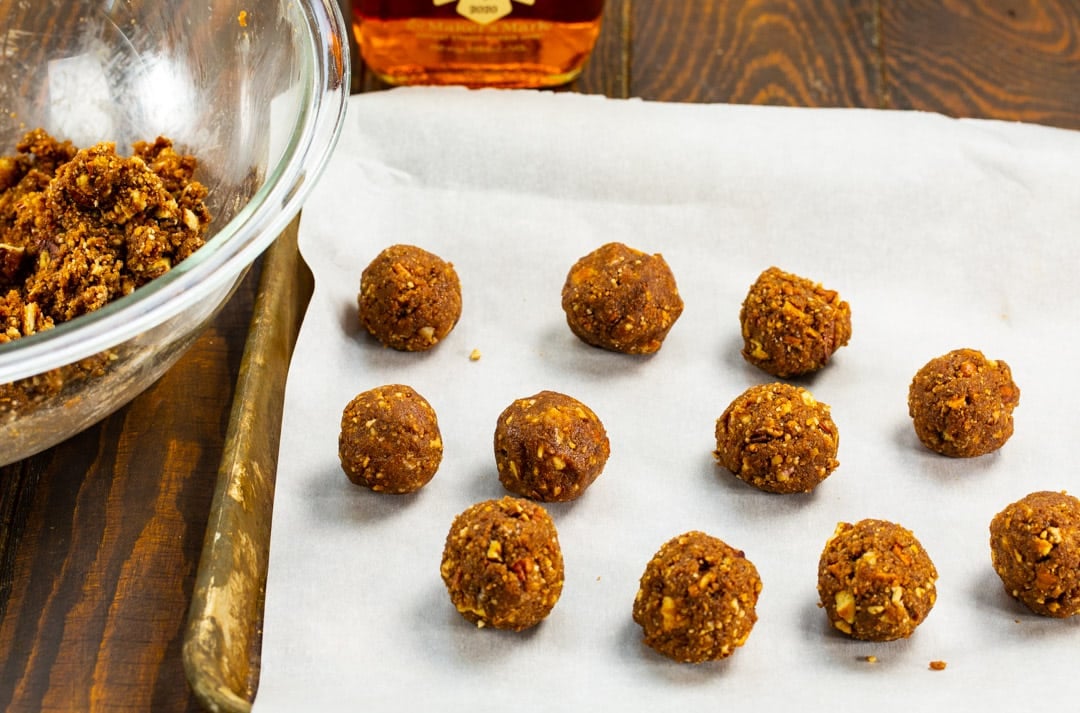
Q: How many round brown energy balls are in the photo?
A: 11